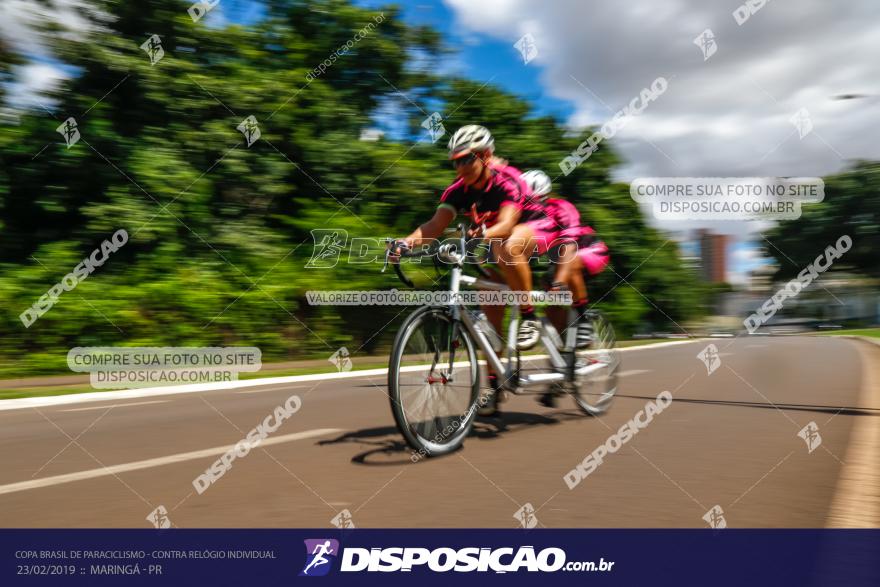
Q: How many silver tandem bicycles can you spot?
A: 1